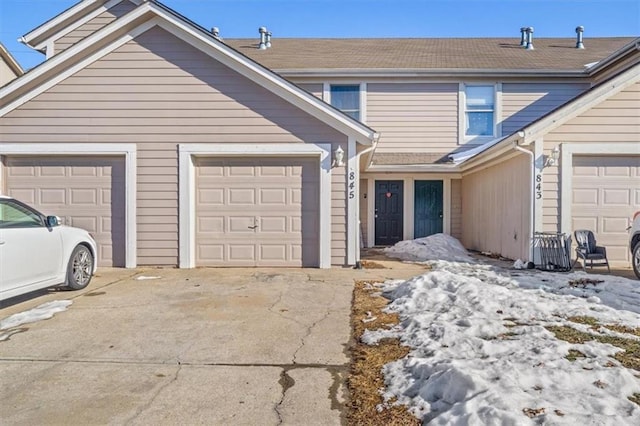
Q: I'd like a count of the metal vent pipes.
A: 6